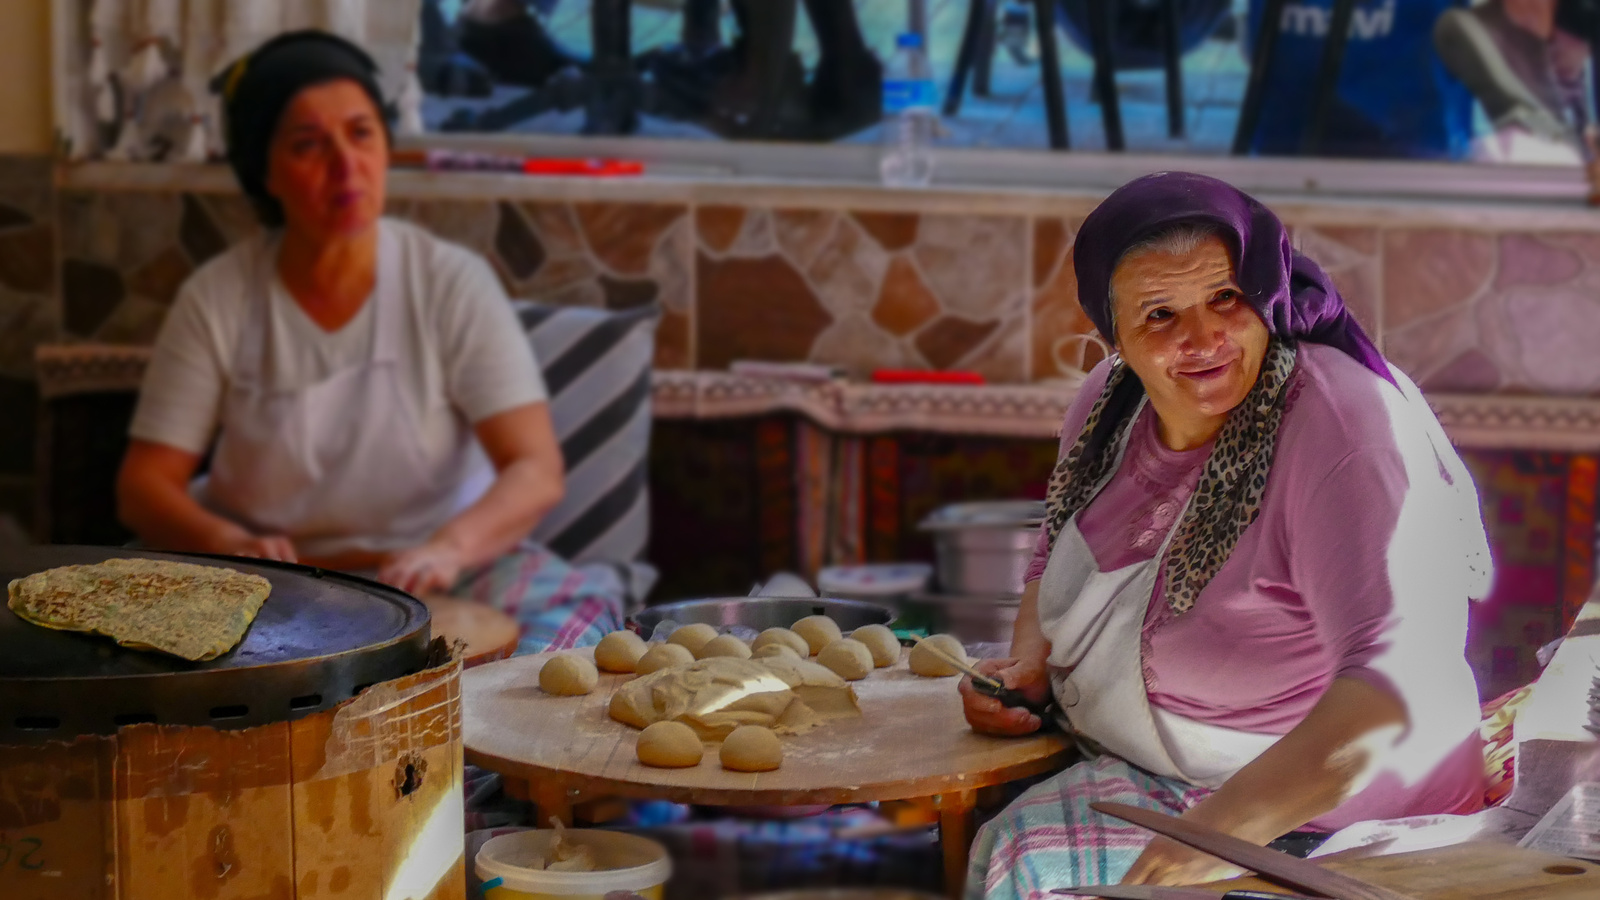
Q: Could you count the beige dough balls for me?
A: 13